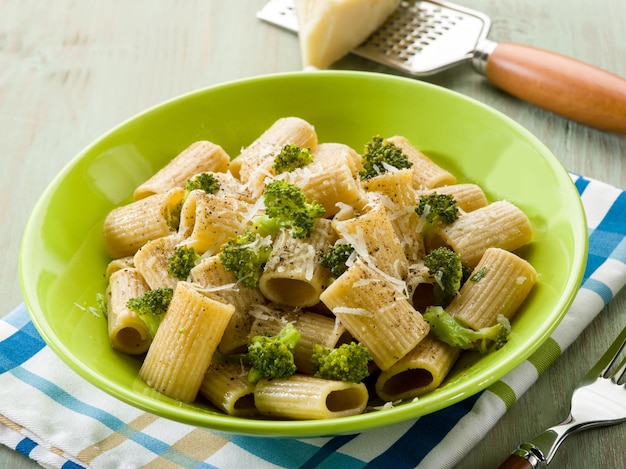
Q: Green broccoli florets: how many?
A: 13